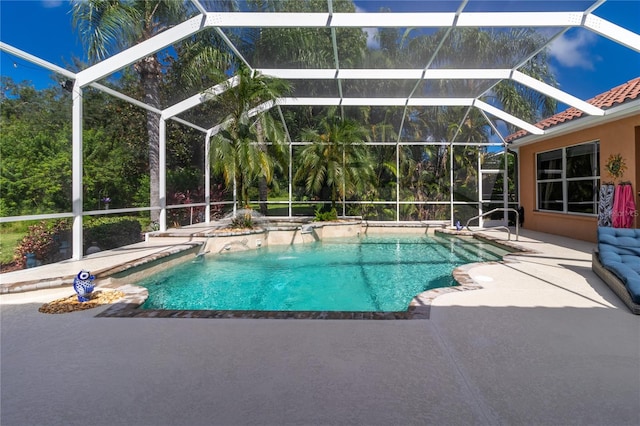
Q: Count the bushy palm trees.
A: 2